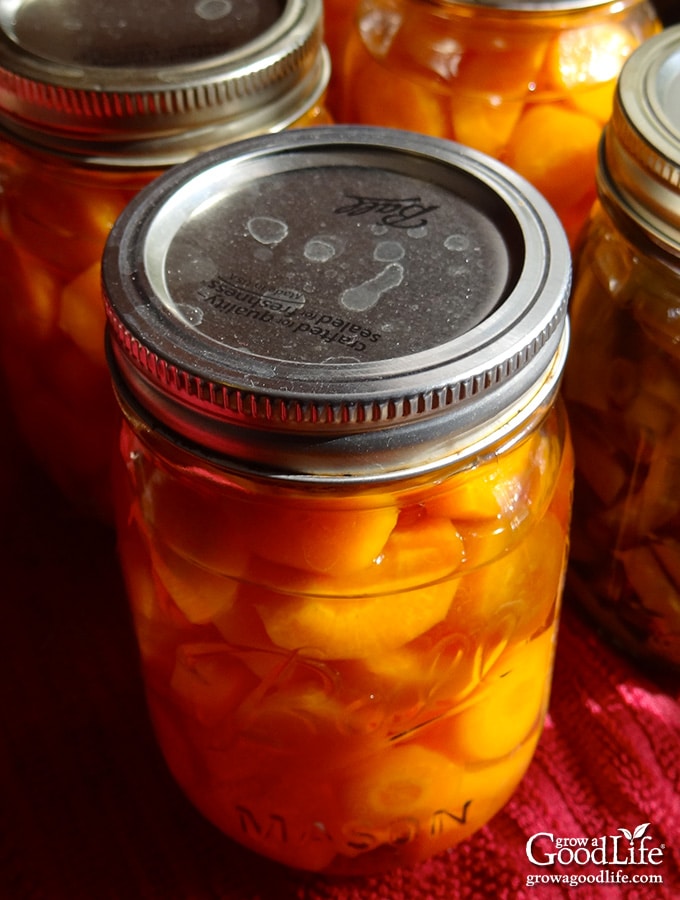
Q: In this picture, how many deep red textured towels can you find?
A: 1